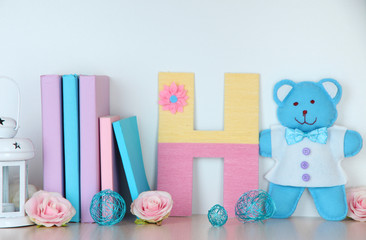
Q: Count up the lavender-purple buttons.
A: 3